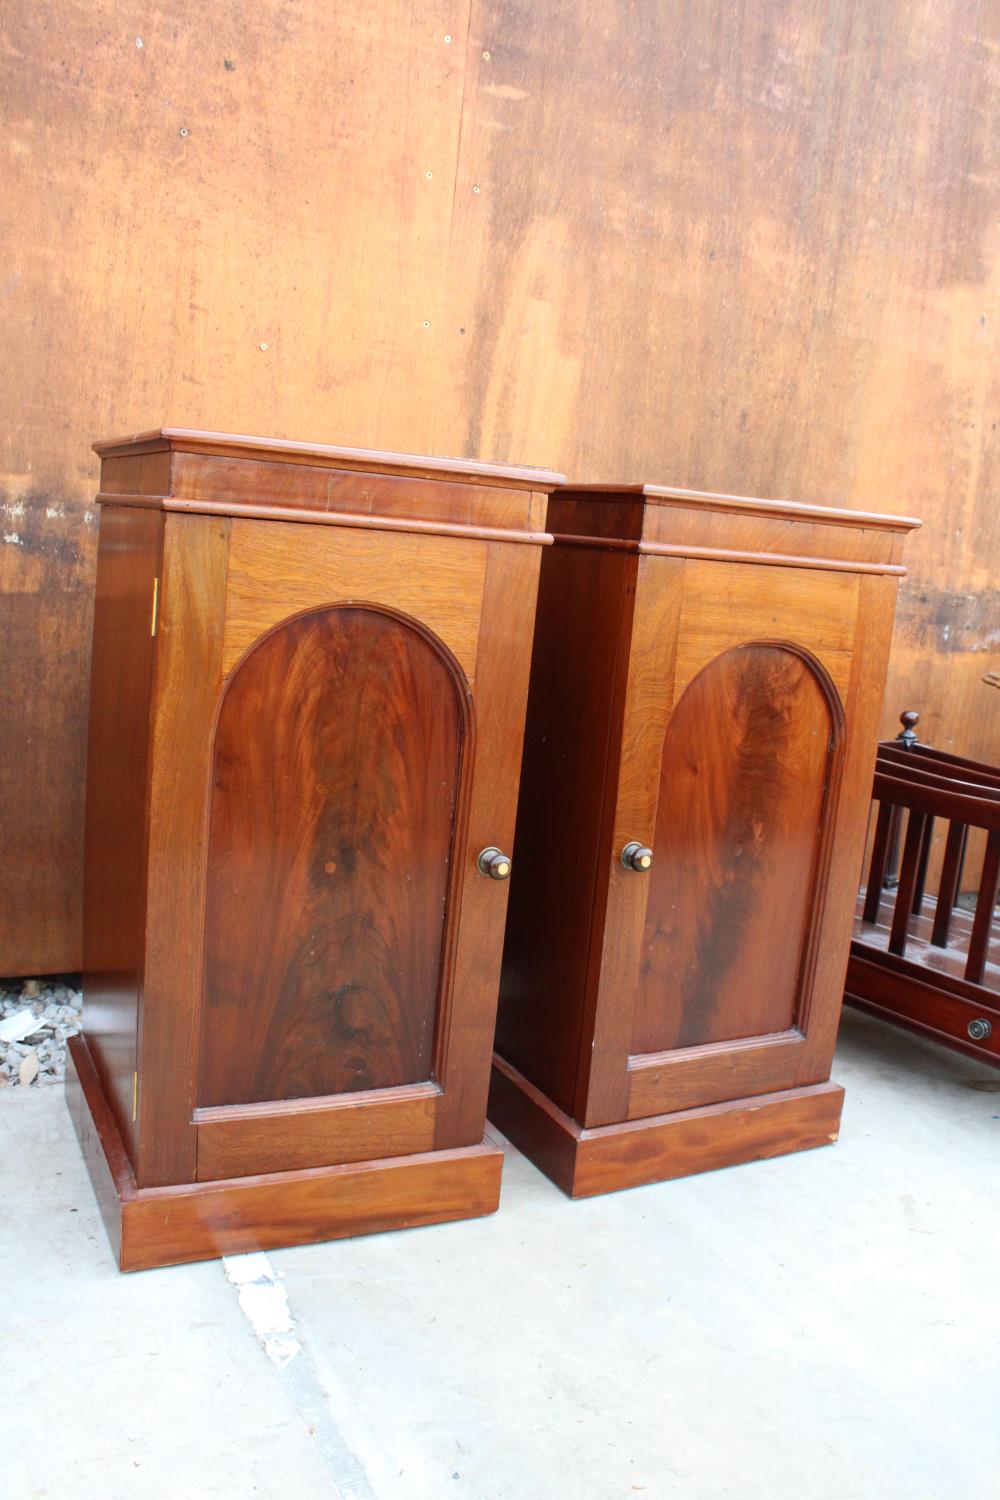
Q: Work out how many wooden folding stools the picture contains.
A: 0